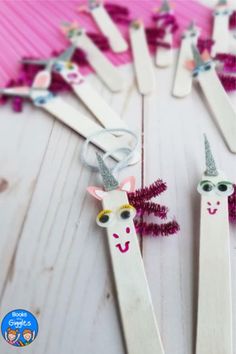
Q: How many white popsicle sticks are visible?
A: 11